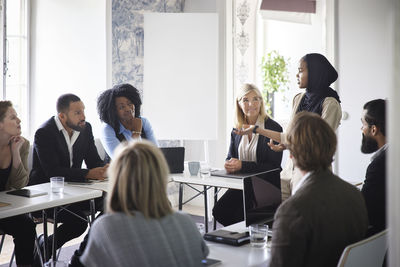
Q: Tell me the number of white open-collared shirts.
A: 1